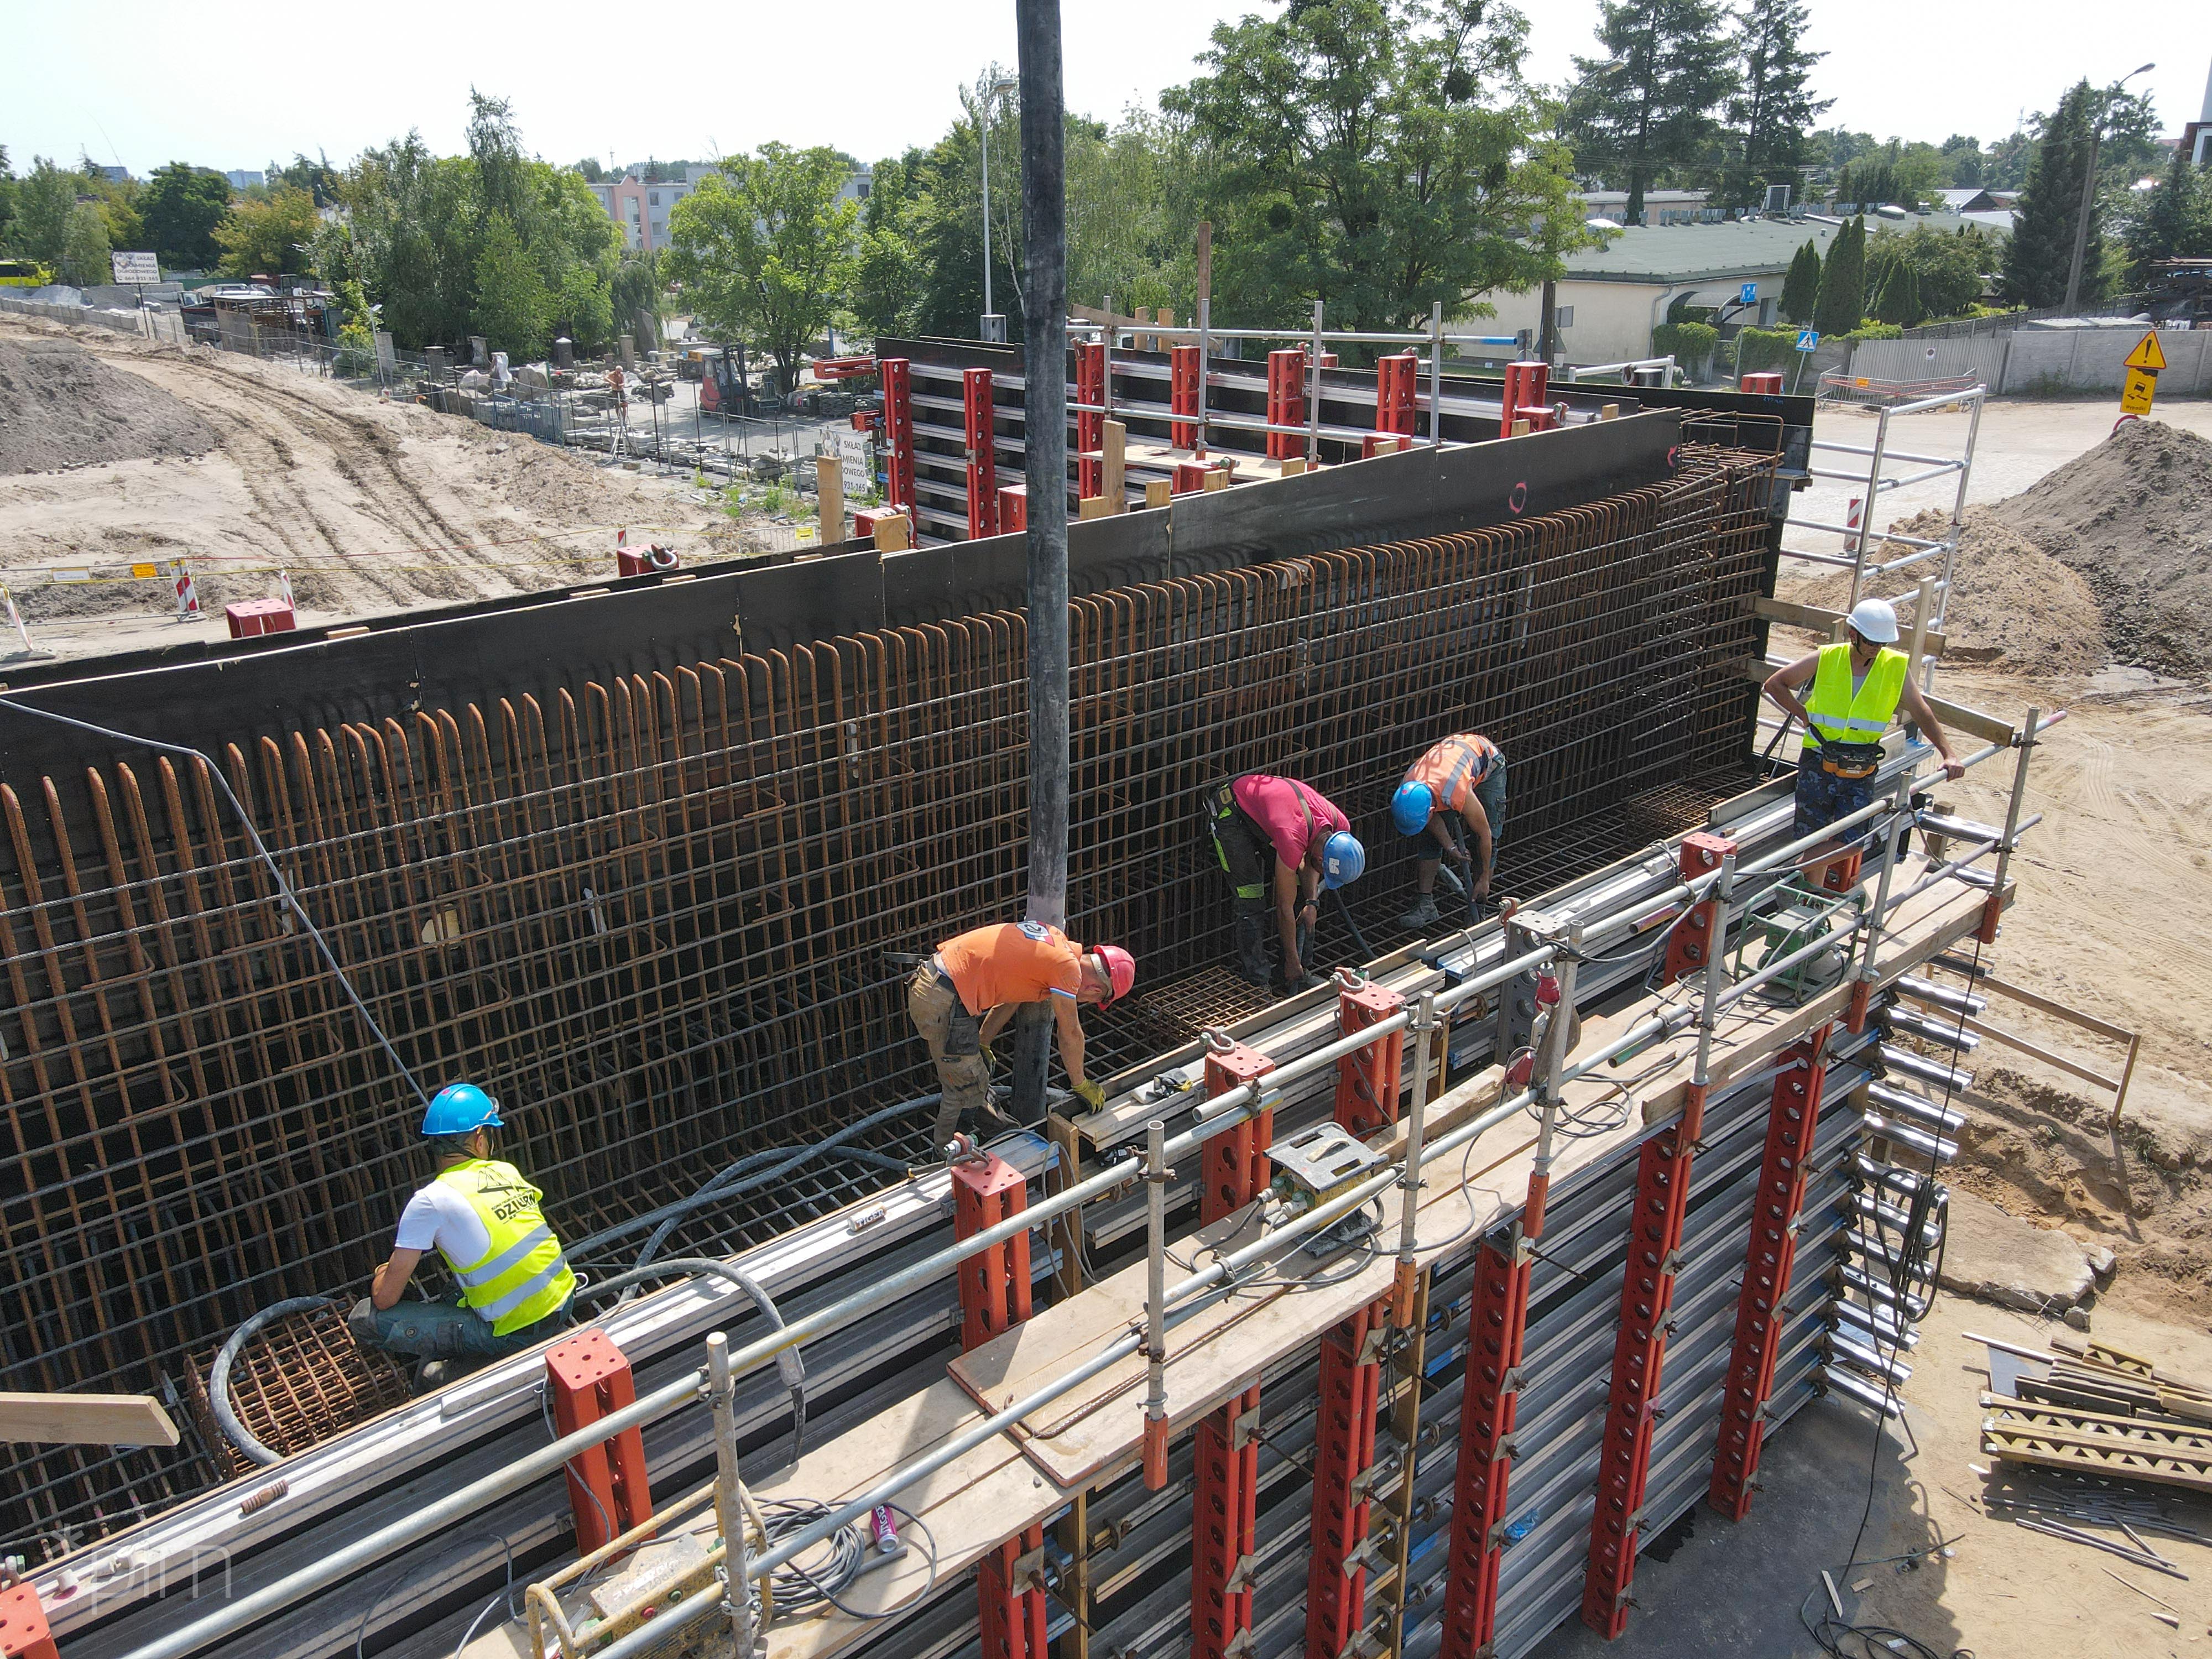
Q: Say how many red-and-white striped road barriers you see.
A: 5